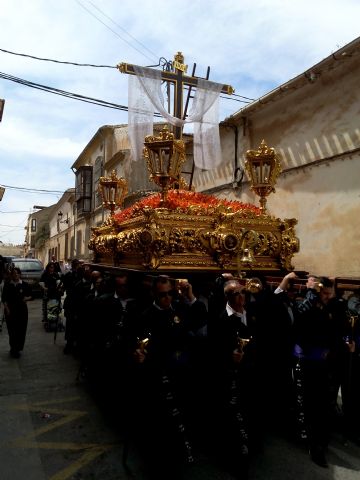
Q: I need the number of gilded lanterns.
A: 3